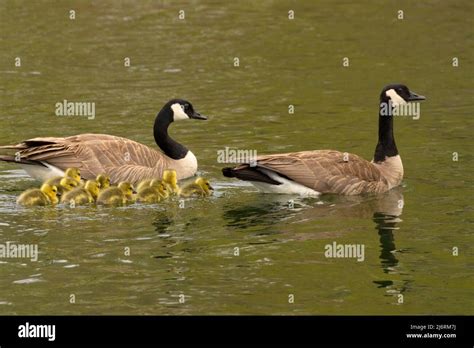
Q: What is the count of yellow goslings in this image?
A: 9